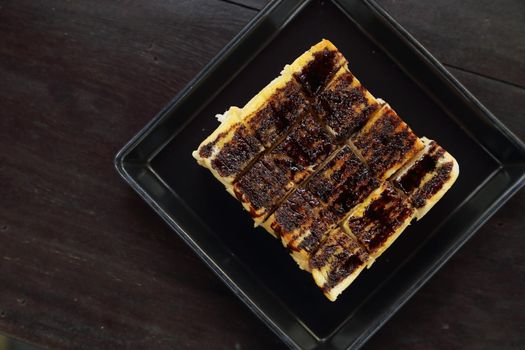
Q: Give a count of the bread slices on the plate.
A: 12